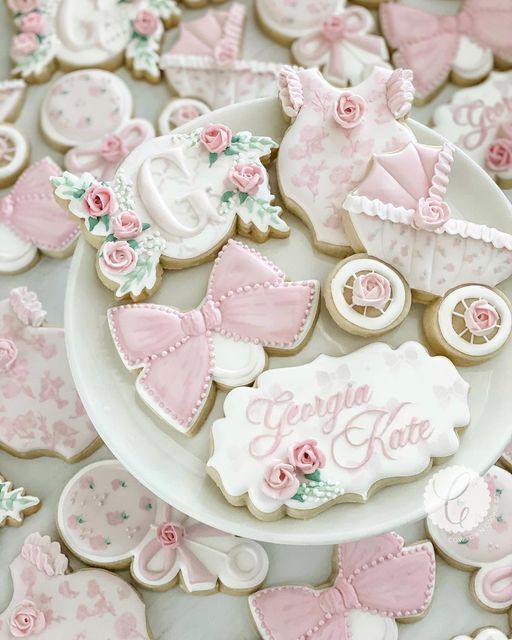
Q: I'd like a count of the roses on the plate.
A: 11